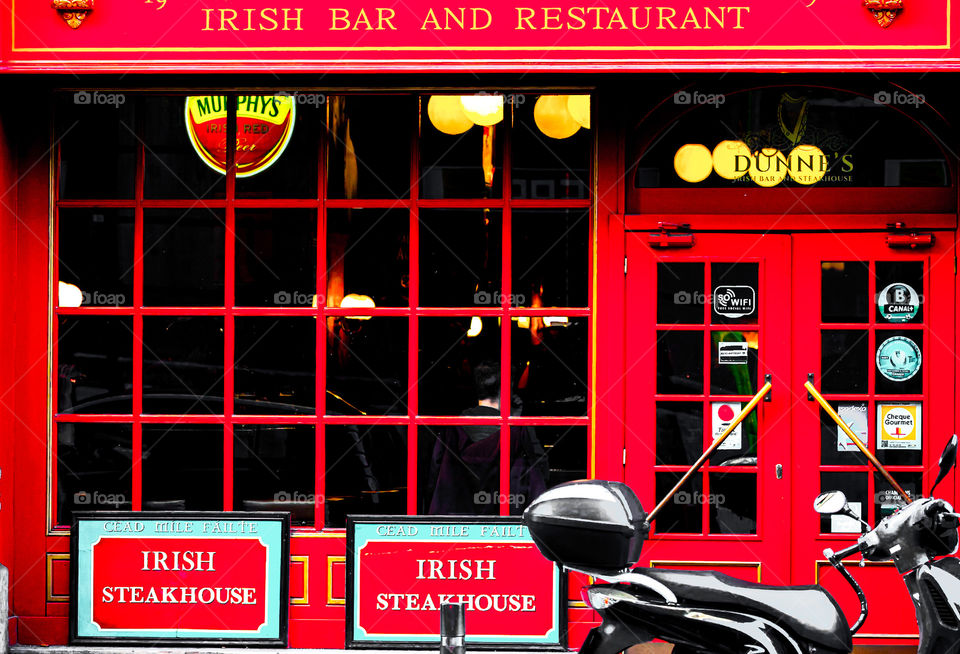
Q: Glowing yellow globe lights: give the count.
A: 8